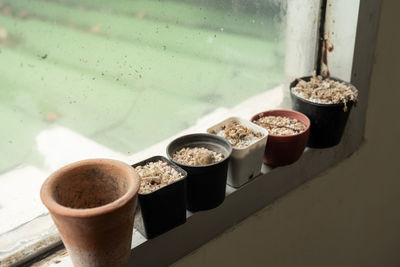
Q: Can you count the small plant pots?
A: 6